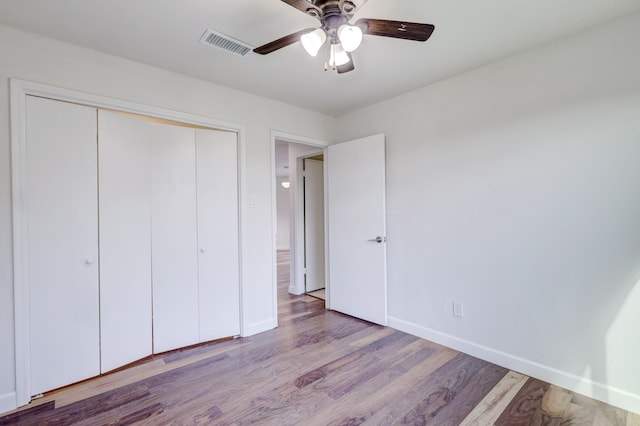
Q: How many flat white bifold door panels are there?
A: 4